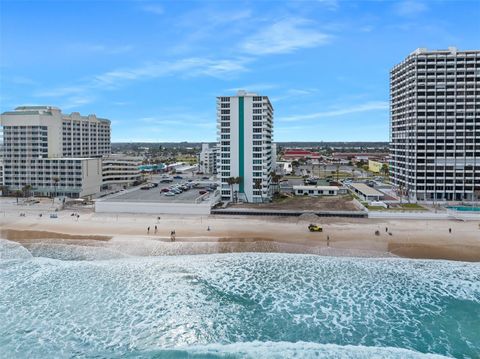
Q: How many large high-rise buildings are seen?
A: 3